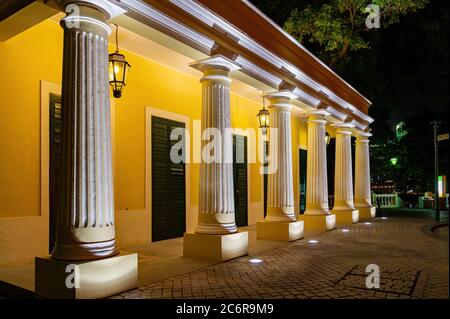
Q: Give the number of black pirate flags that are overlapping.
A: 0